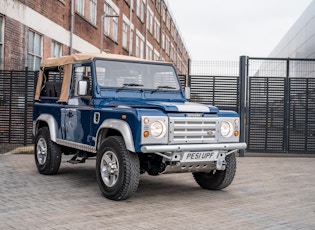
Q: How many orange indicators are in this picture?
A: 3